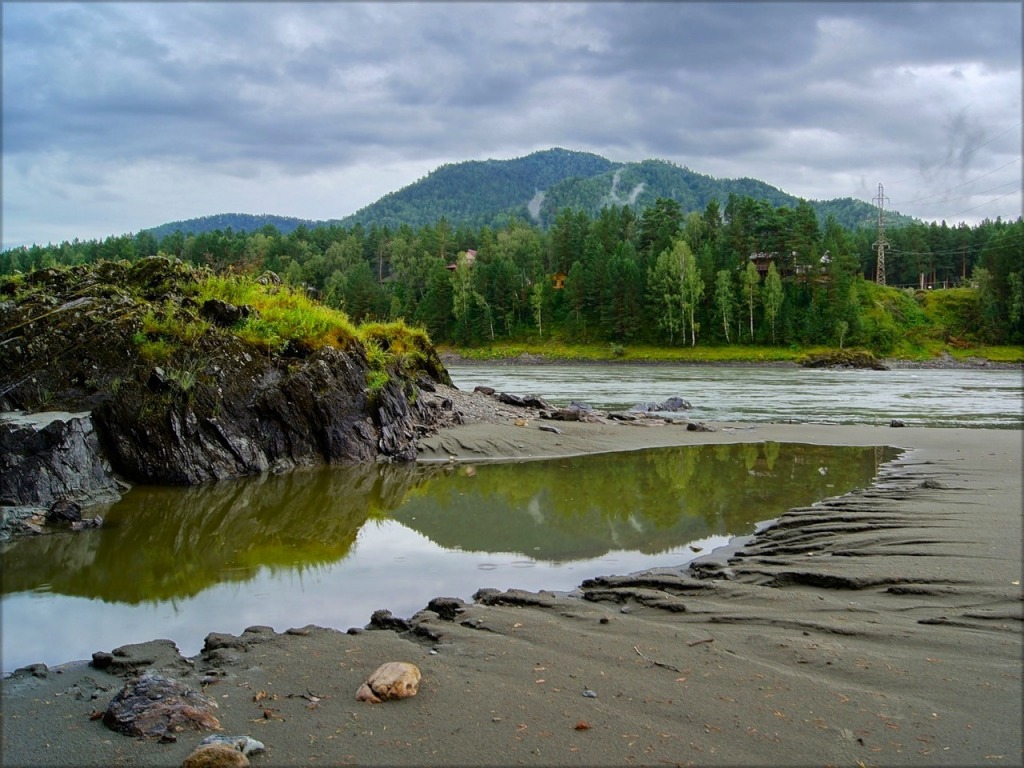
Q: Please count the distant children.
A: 0